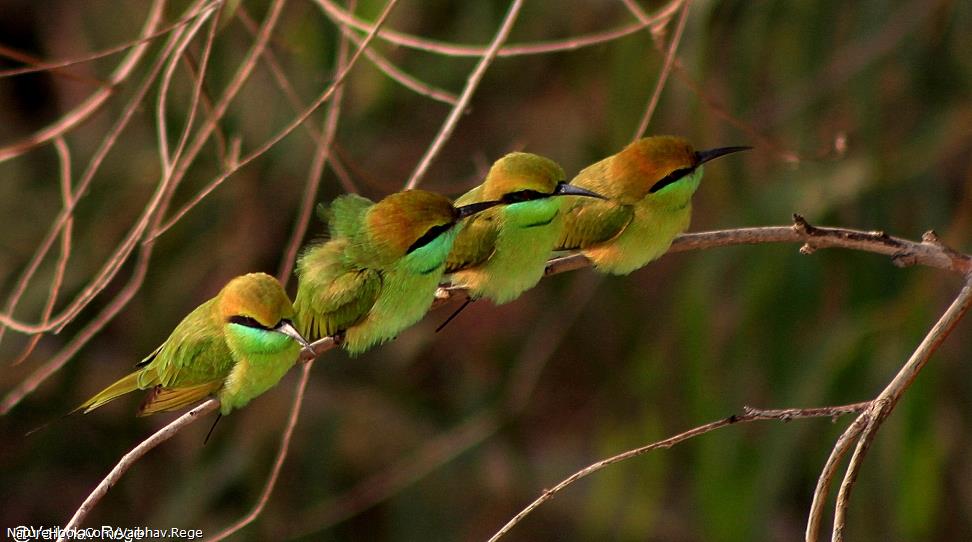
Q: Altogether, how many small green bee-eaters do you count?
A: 4